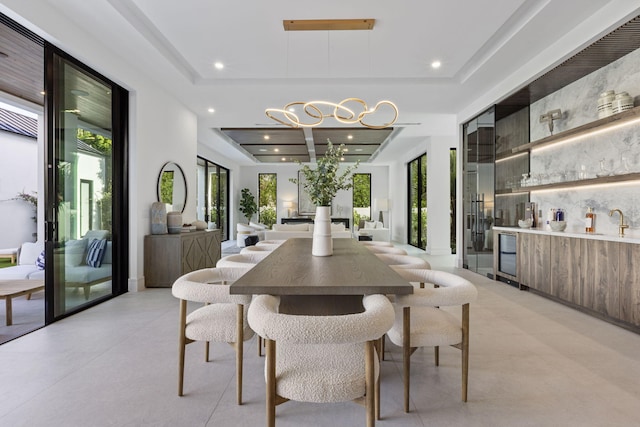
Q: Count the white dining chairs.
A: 9